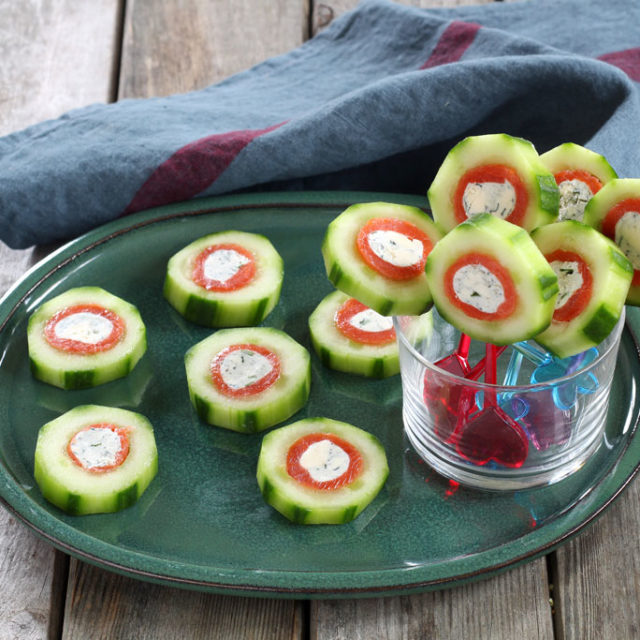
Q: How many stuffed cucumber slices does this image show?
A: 12